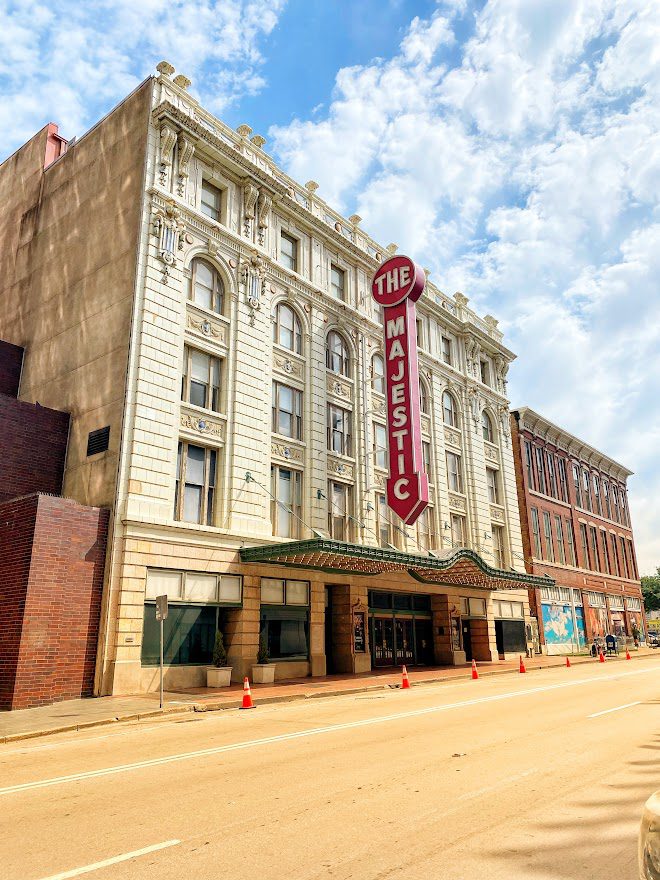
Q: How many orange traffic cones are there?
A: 7